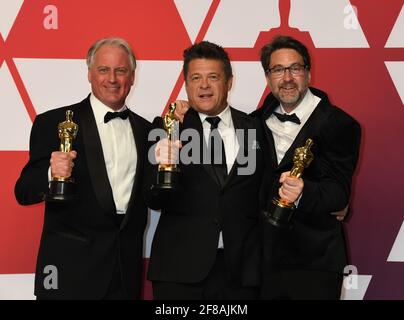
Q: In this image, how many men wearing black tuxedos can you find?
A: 3